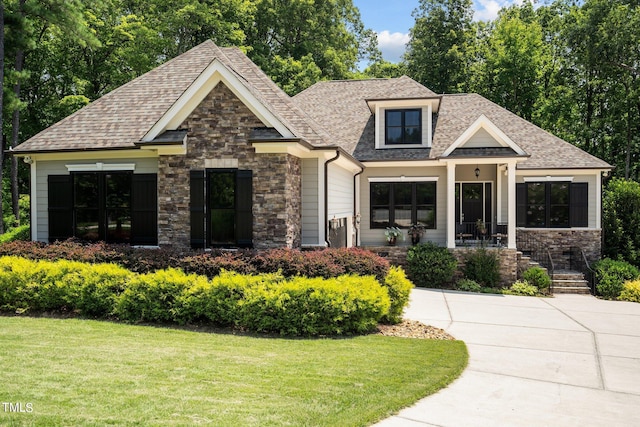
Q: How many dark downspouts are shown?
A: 2